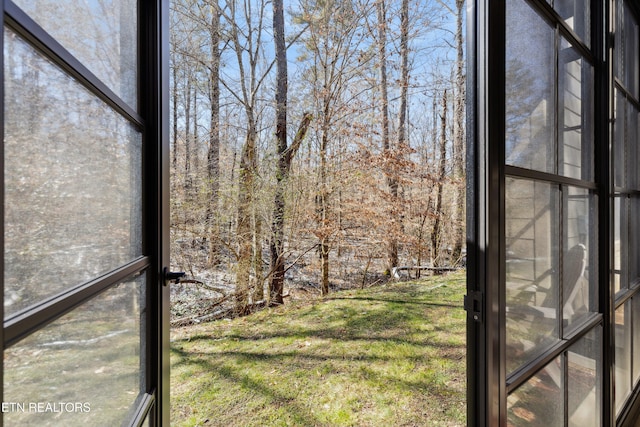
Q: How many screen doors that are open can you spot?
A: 1